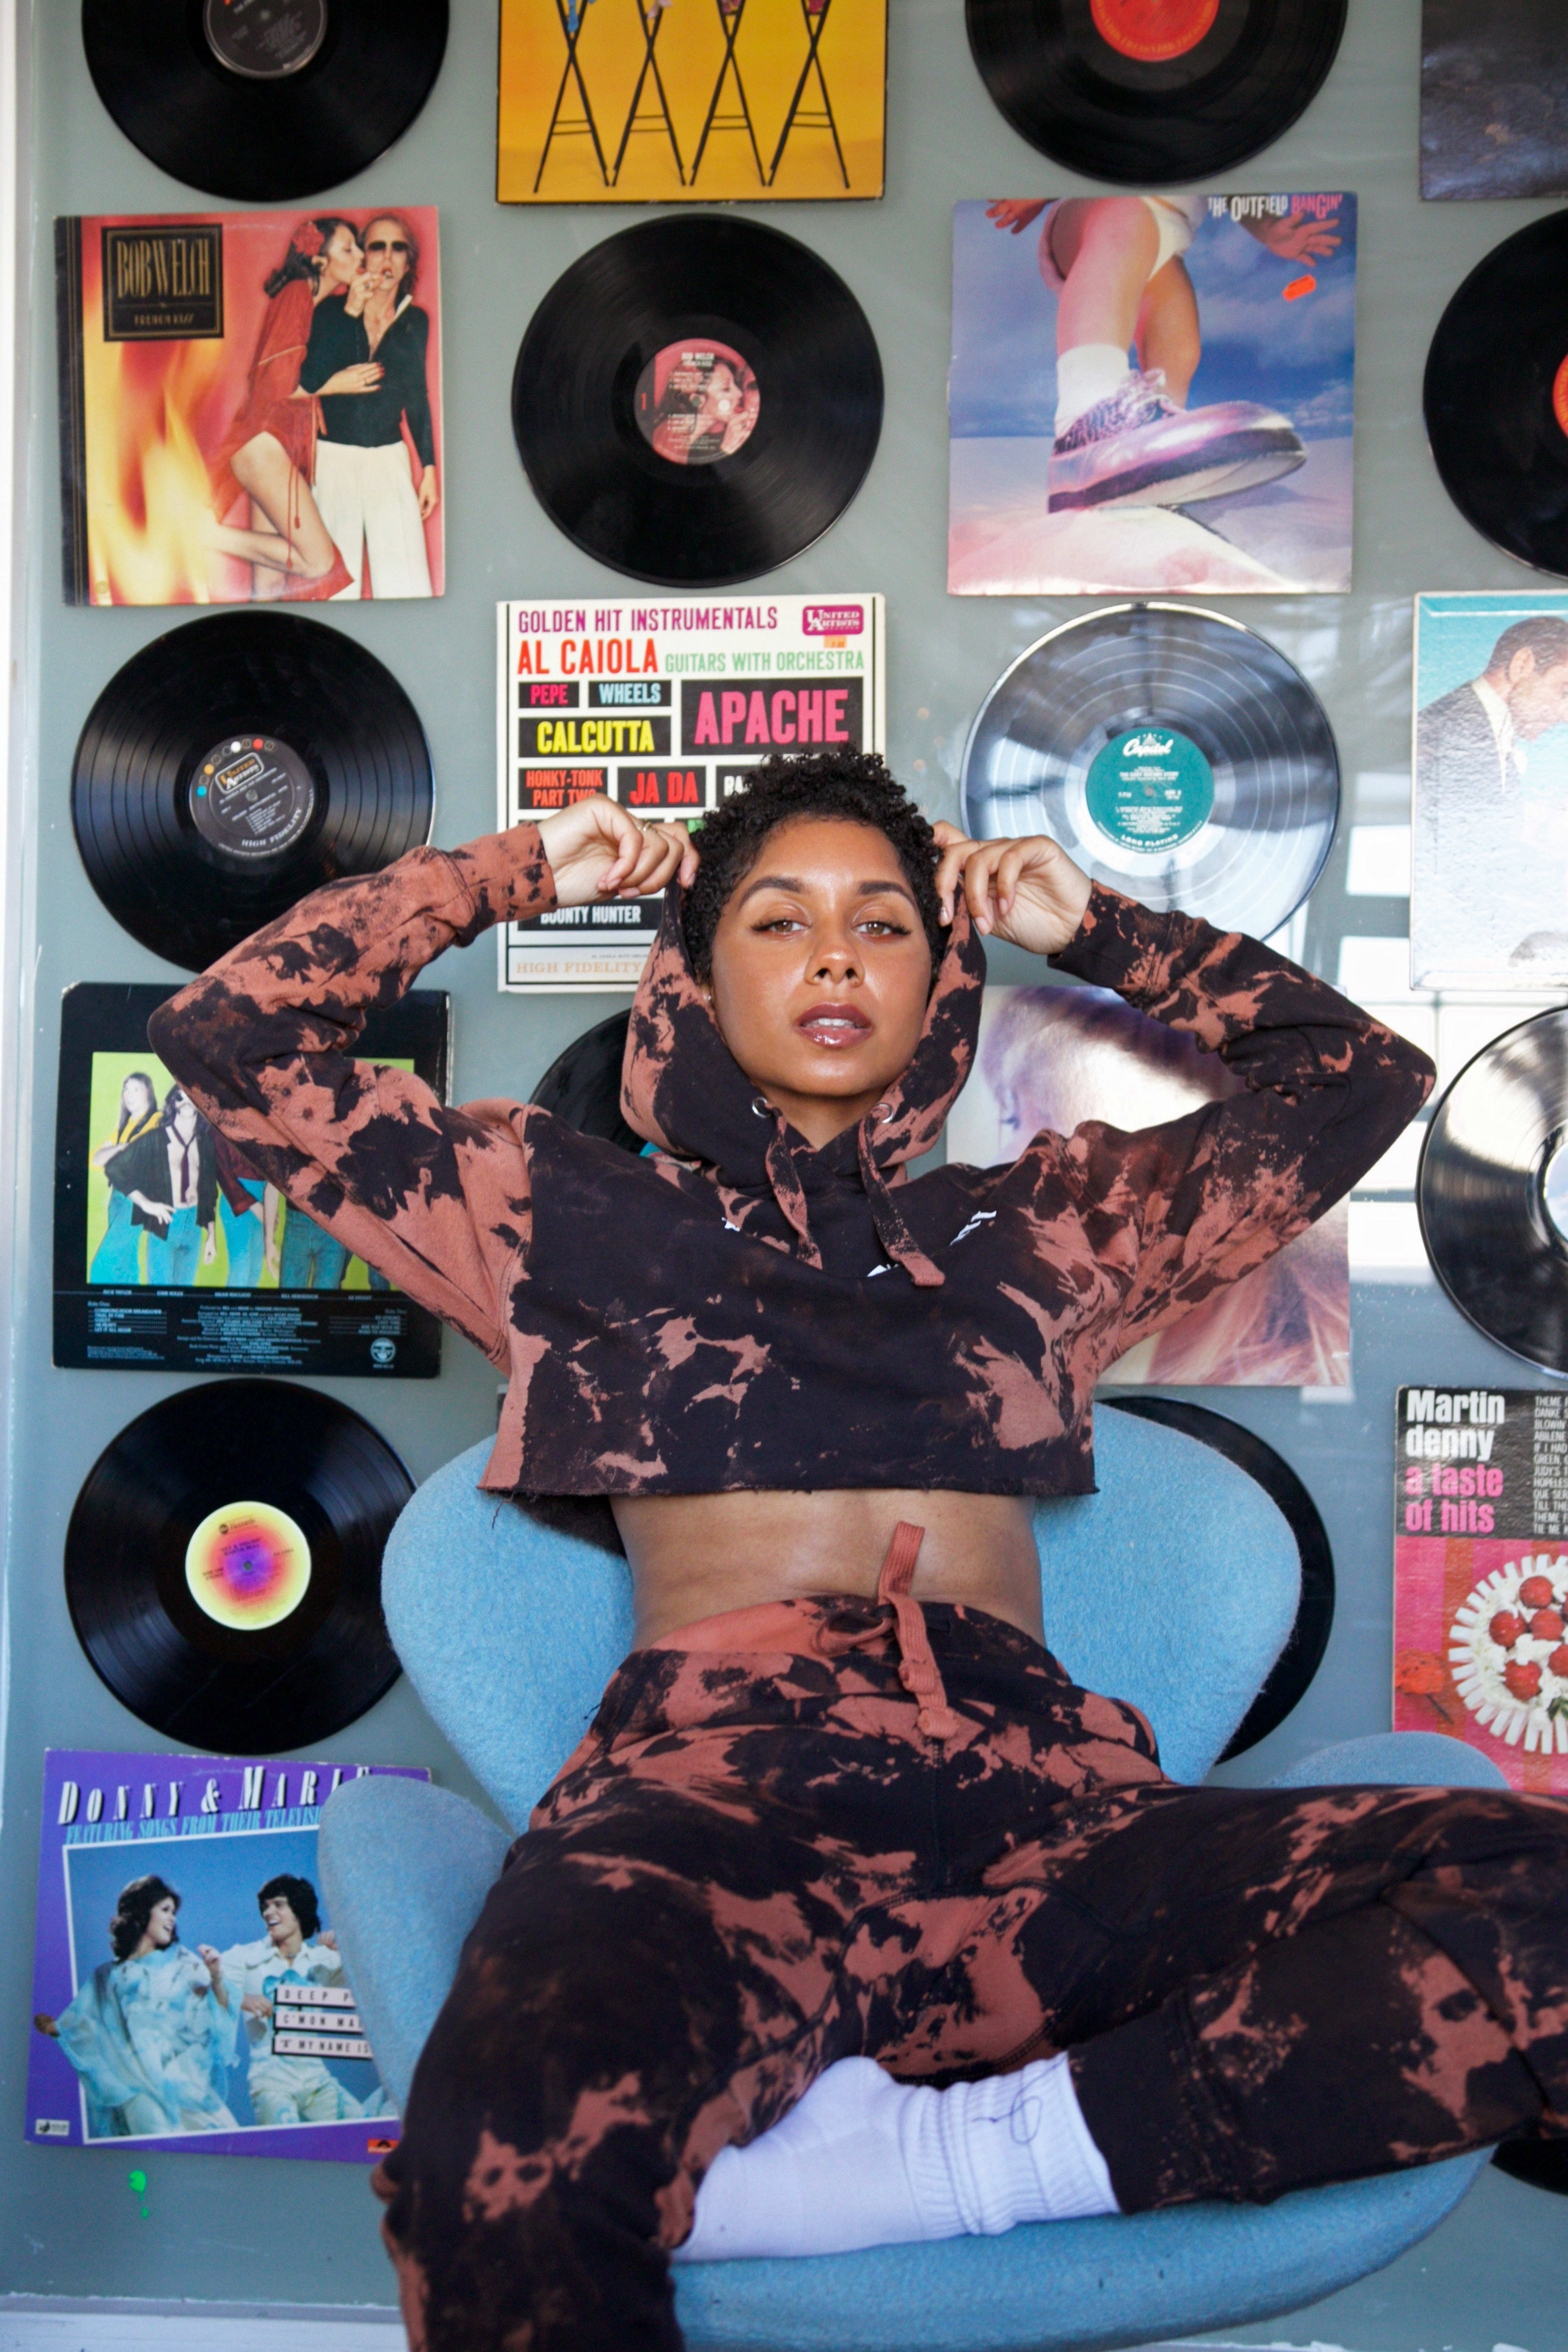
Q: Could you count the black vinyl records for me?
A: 11